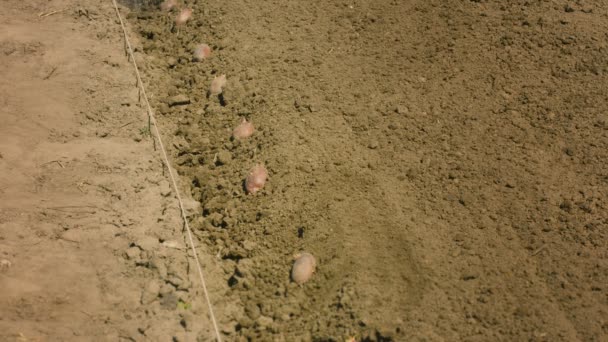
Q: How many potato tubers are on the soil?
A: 7